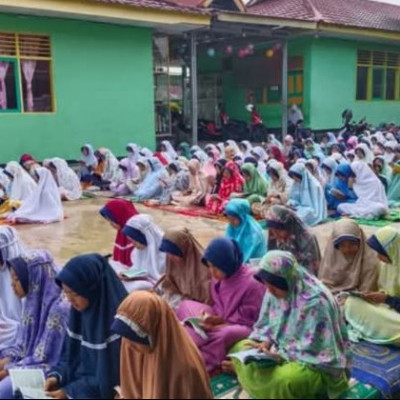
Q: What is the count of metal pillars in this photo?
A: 2